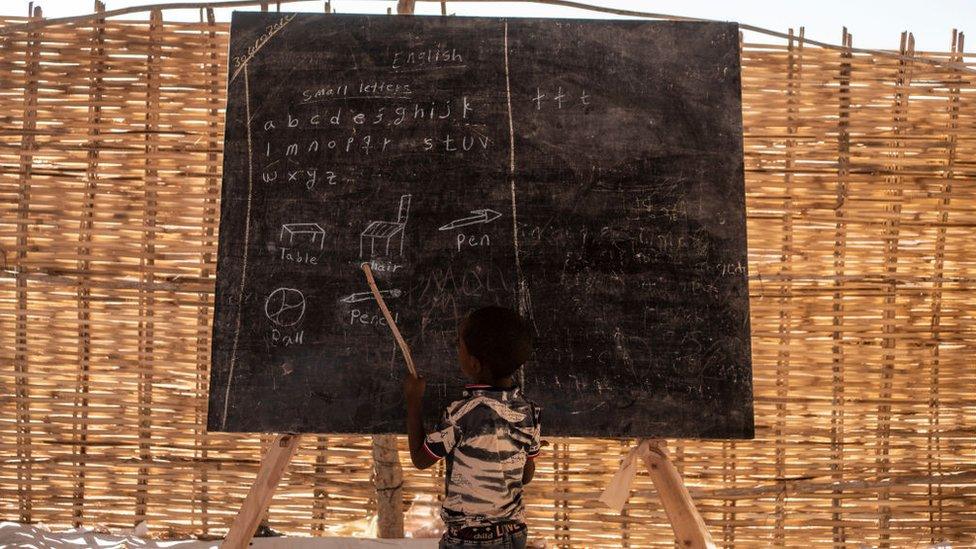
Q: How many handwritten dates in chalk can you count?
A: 1